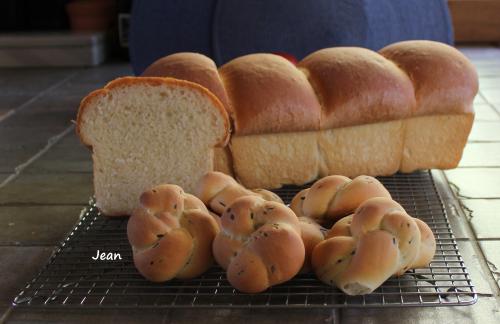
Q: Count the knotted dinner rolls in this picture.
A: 5